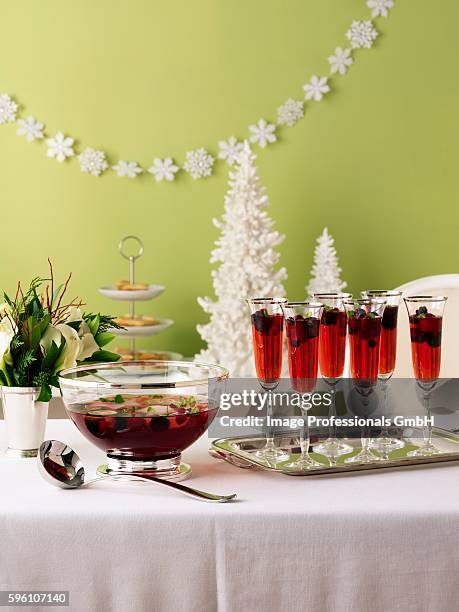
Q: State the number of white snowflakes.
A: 14